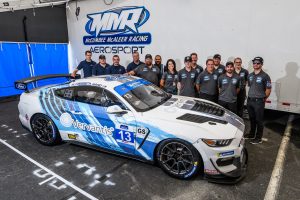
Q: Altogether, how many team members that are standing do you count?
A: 14